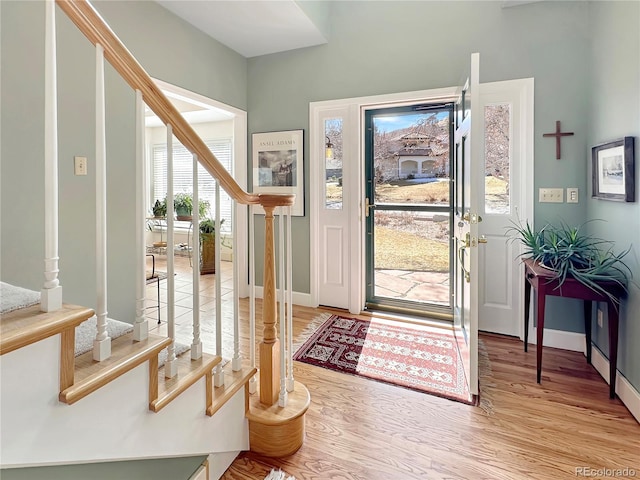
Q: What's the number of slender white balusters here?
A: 10